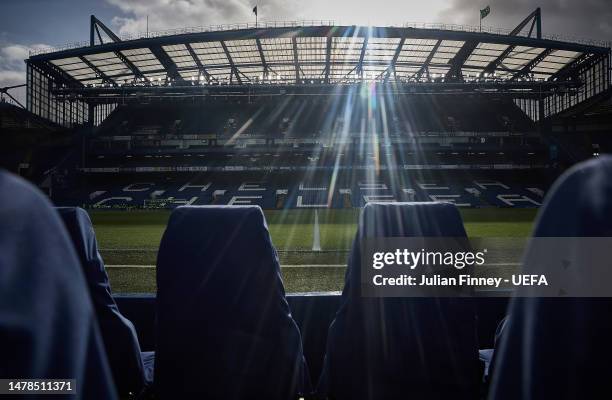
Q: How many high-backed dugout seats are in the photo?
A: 5